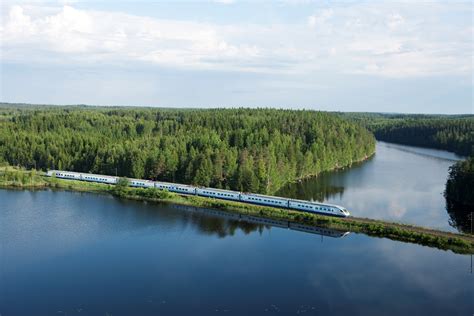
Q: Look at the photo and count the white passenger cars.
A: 7